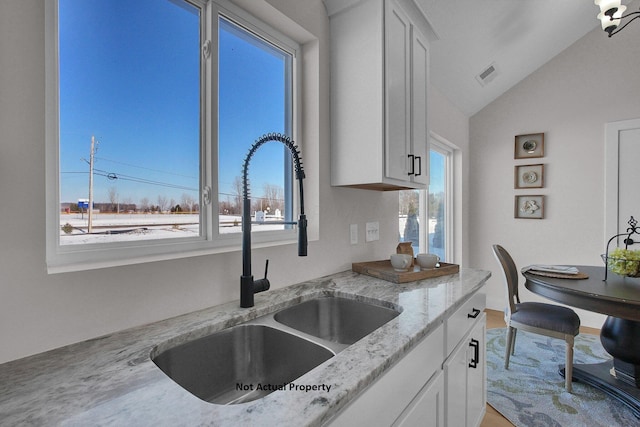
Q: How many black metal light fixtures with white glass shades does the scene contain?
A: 1